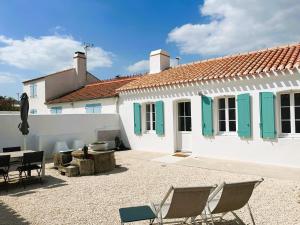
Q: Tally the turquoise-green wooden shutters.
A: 5